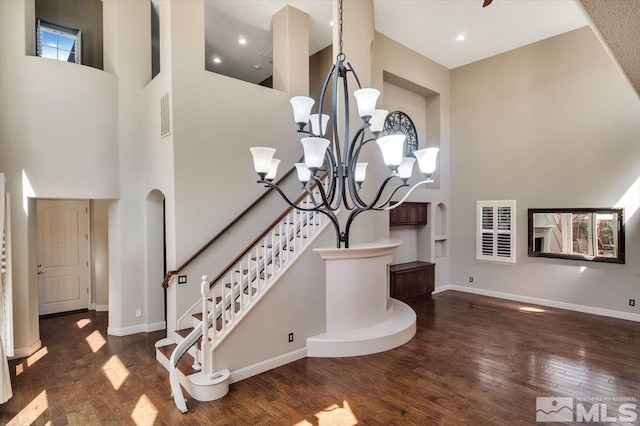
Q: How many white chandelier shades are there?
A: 12